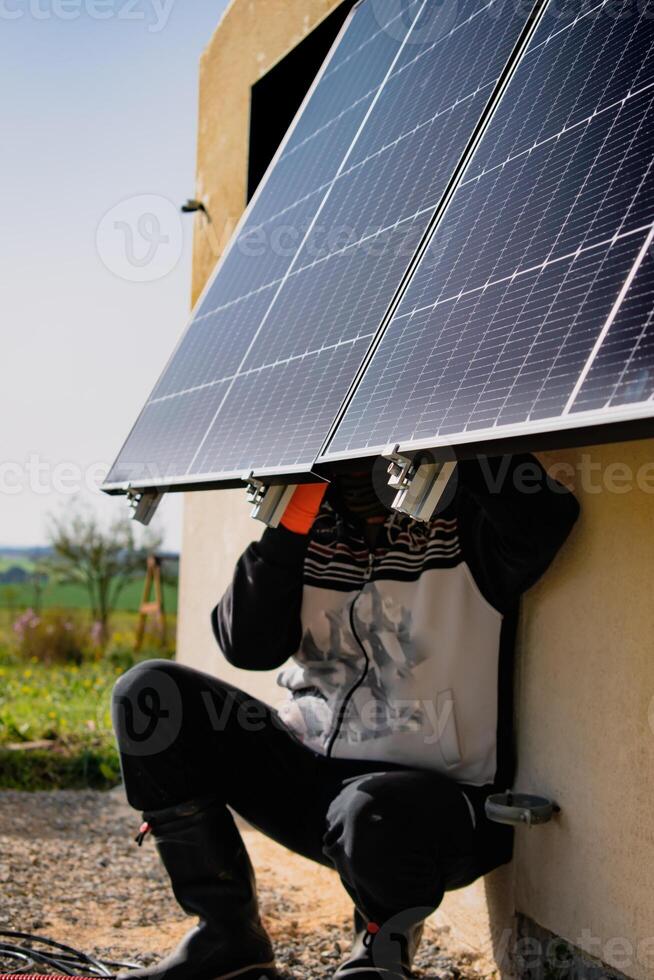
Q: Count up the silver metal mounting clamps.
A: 3